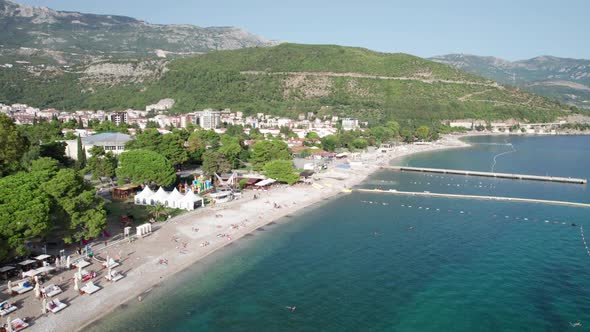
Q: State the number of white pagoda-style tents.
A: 4